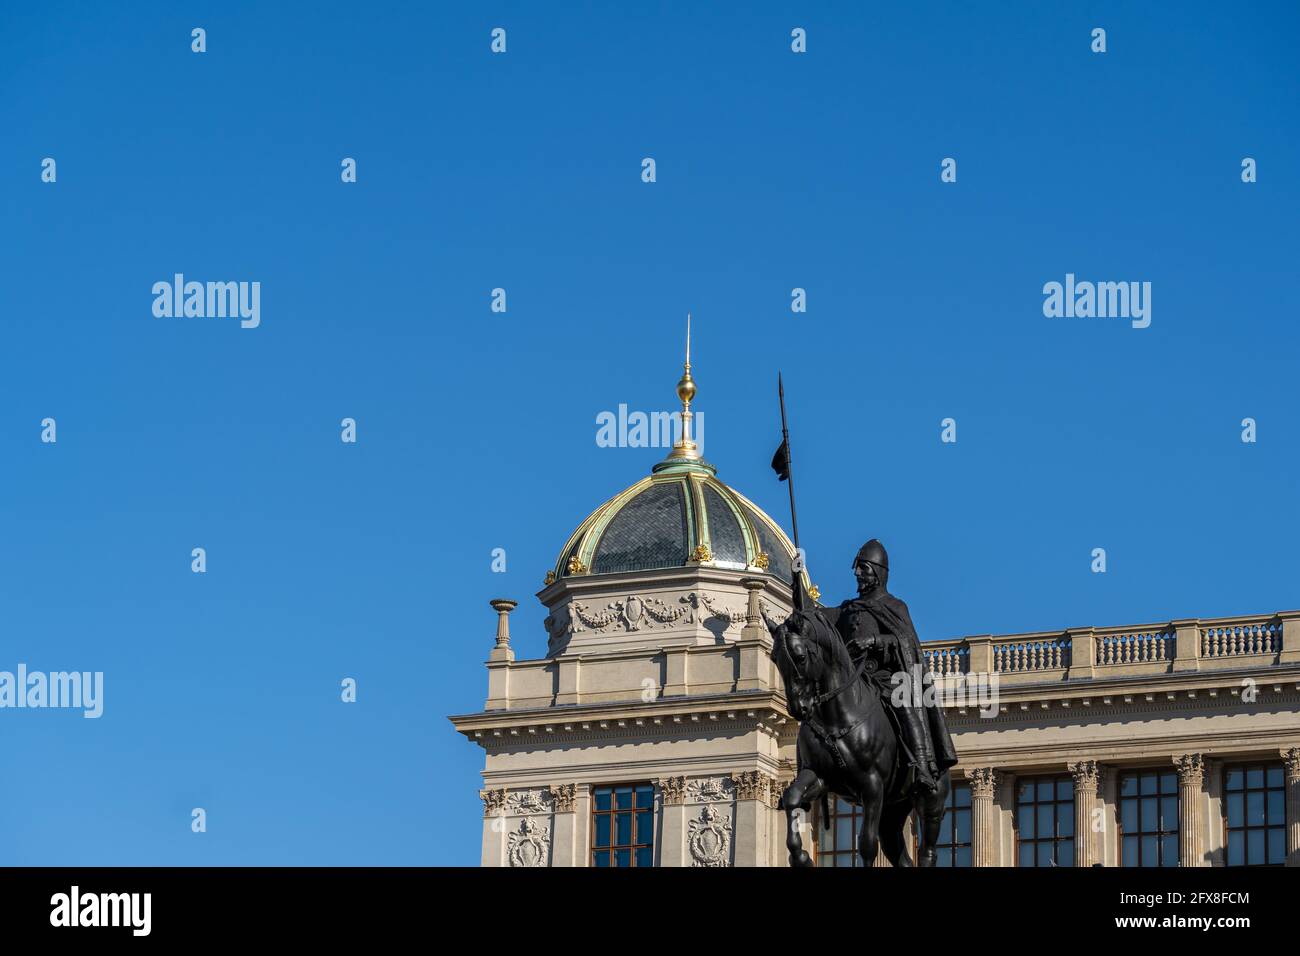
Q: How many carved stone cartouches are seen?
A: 3